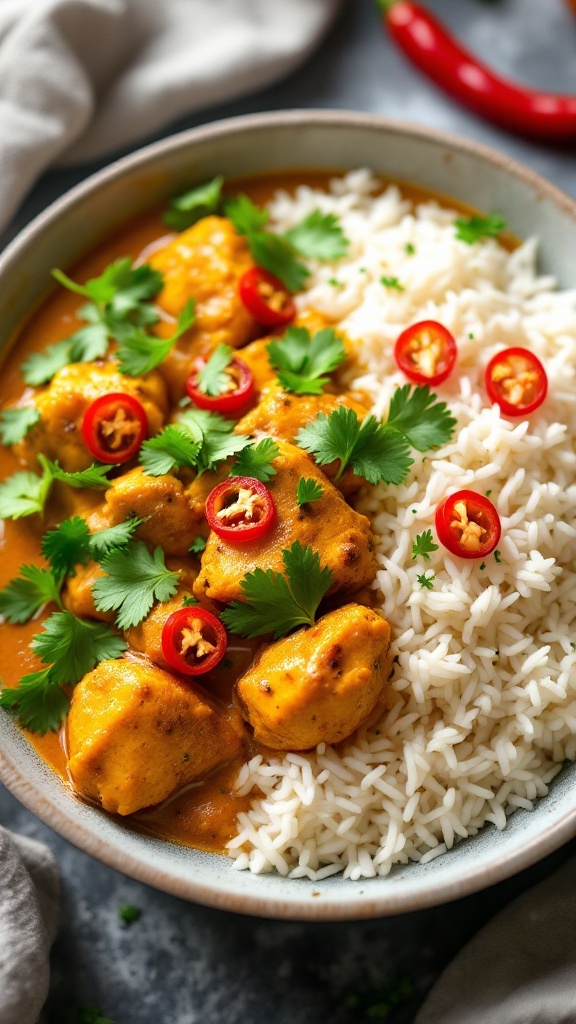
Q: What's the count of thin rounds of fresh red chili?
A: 8